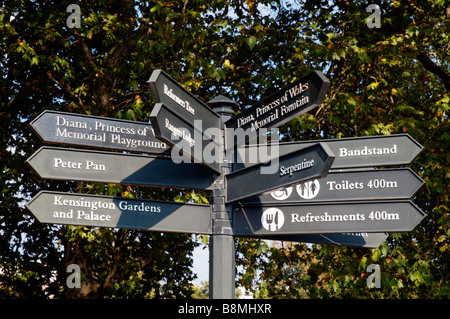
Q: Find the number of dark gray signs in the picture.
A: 11